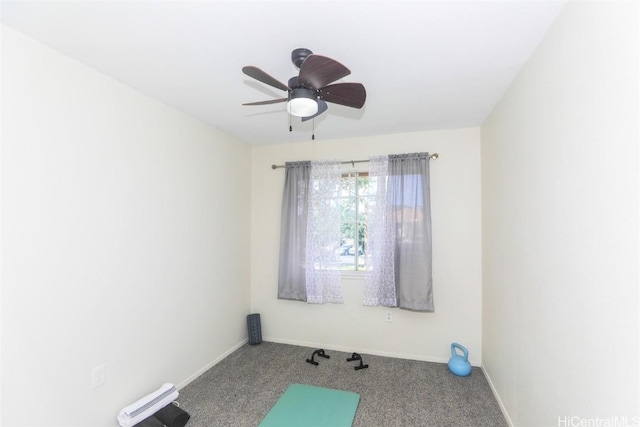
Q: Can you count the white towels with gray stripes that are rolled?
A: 1